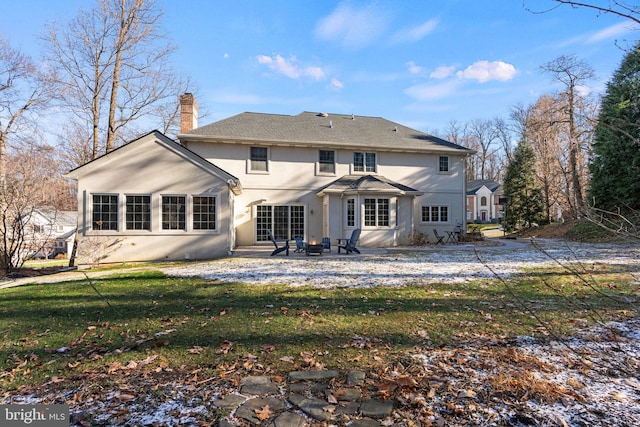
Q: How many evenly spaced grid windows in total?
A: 4